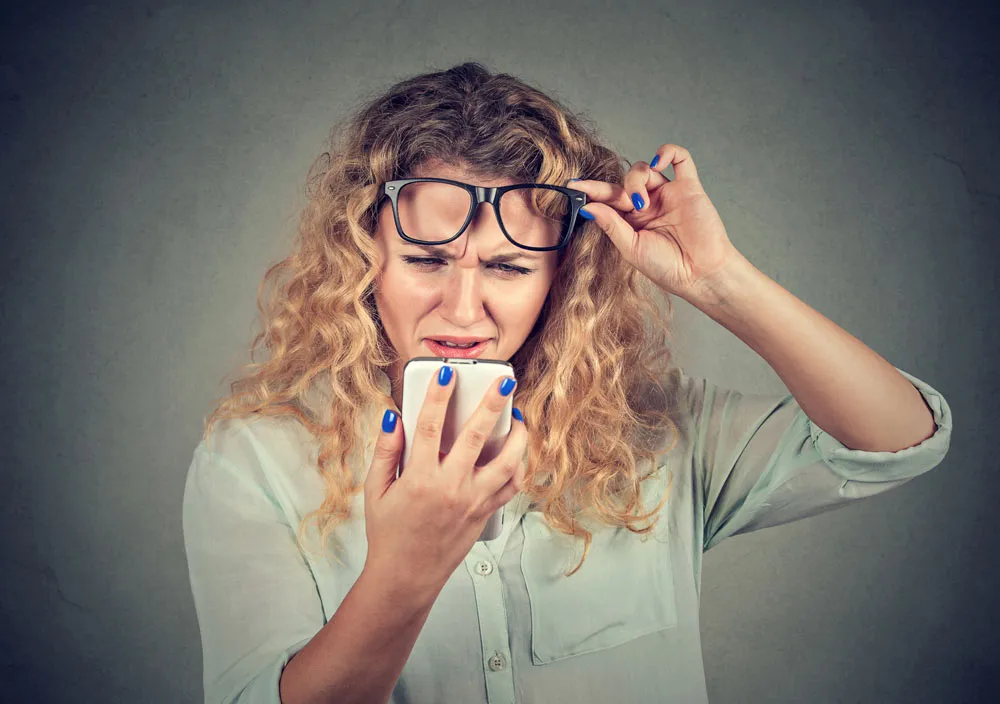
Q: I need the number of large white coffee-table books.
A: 0